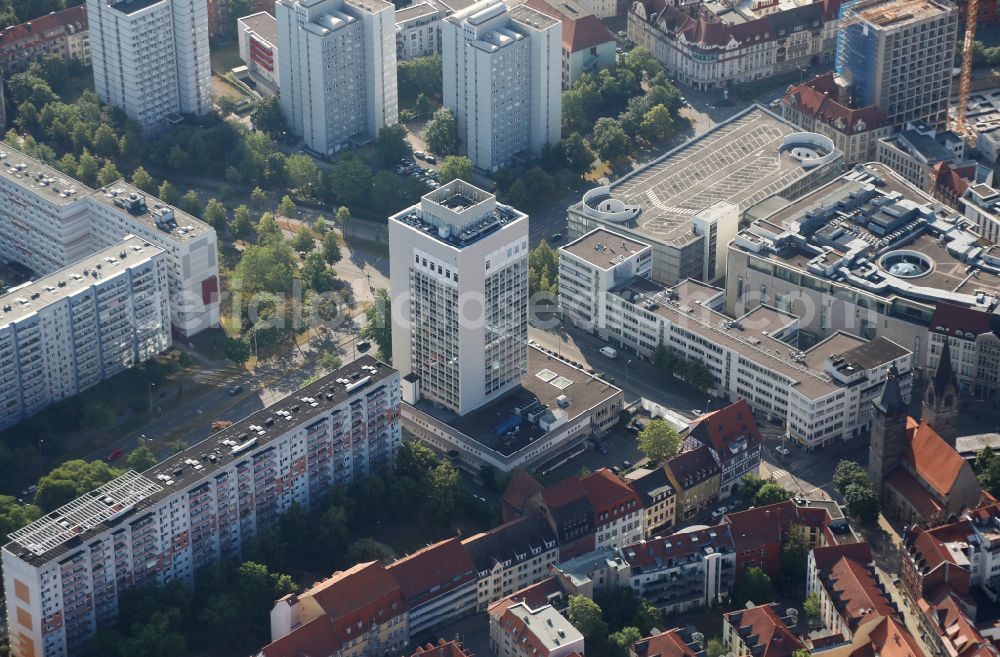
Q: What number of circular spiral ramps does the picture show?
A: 2